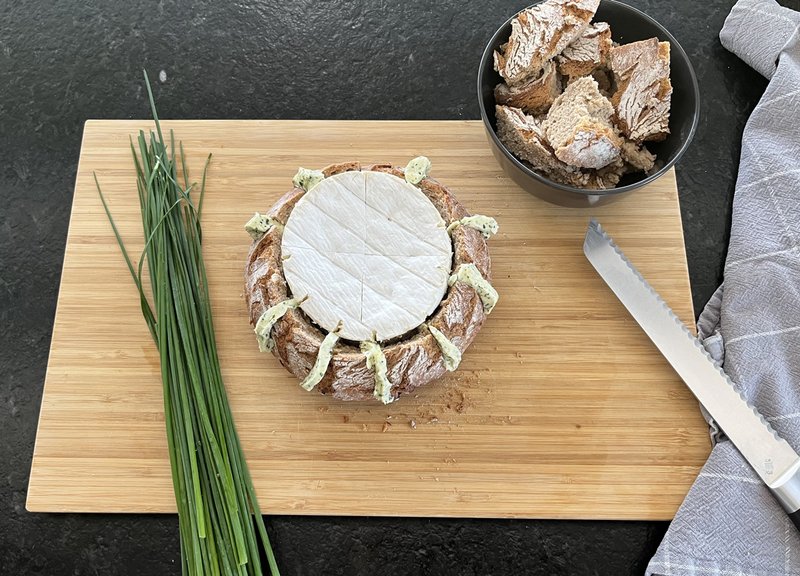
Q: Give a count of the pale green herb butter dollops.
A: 9